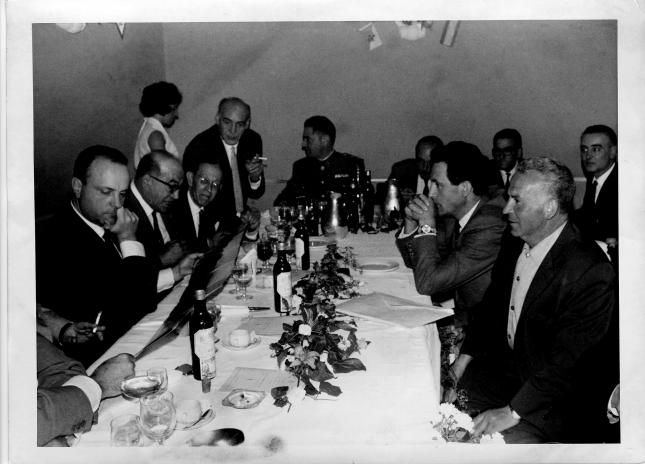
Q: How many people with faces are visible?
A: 11